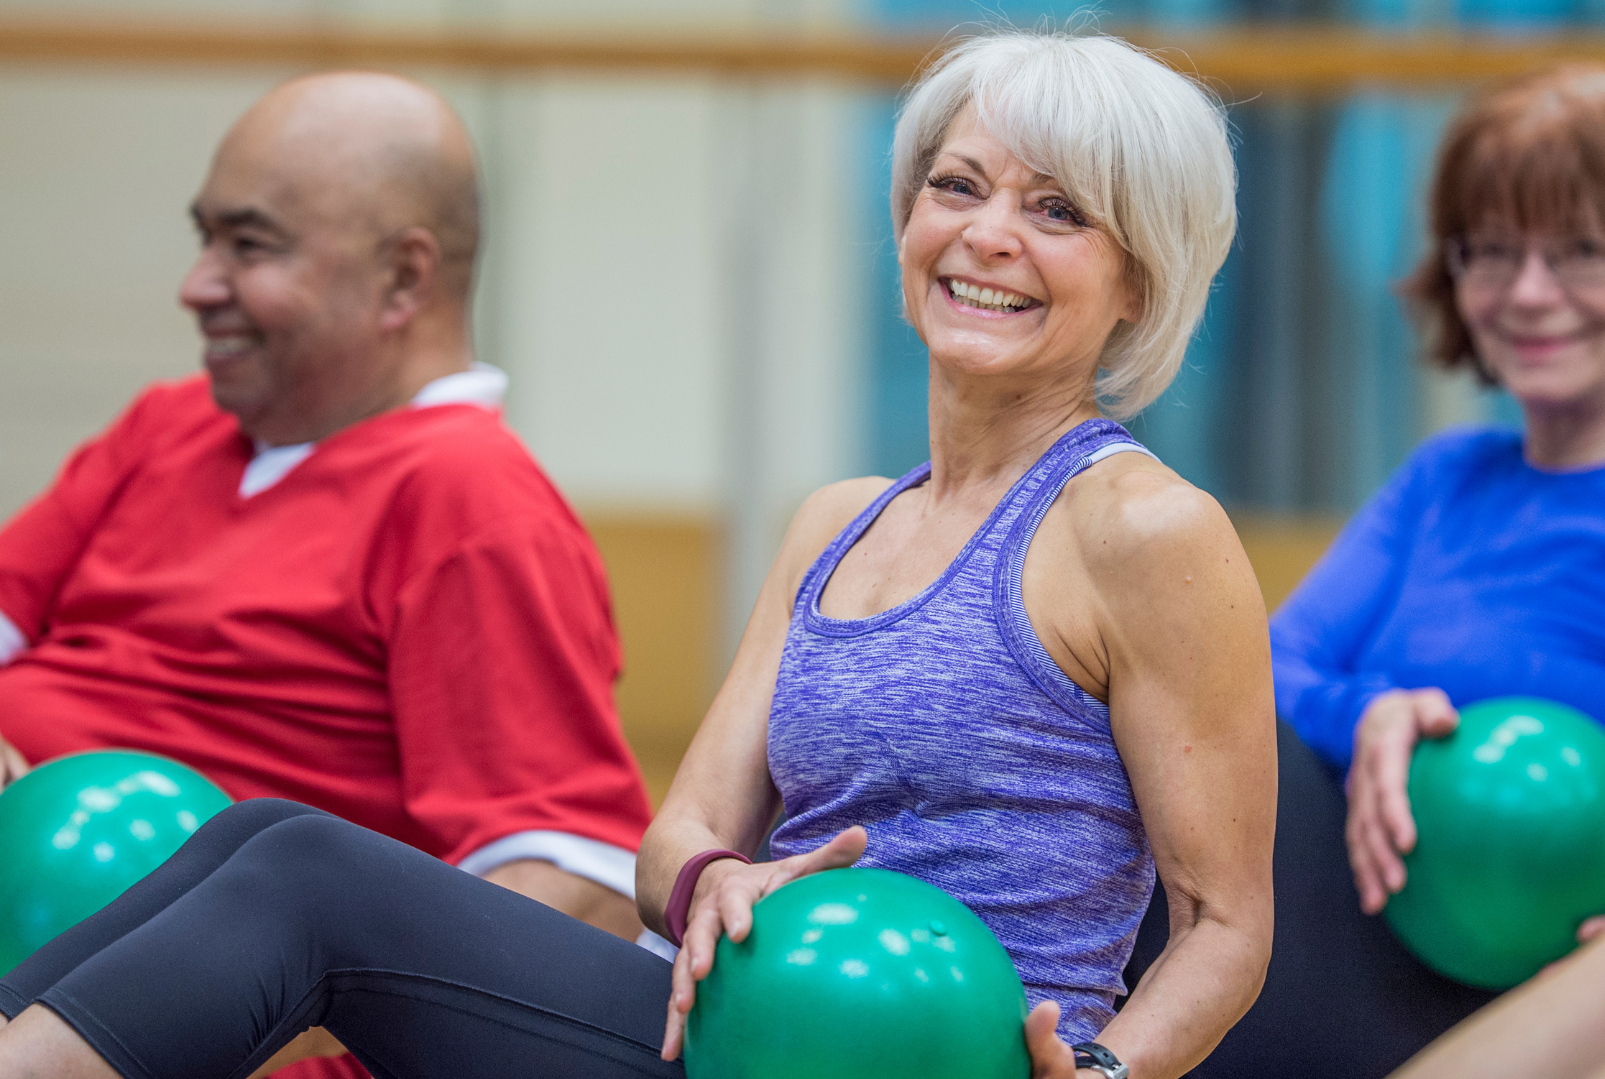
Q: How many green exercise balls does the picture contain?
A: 3